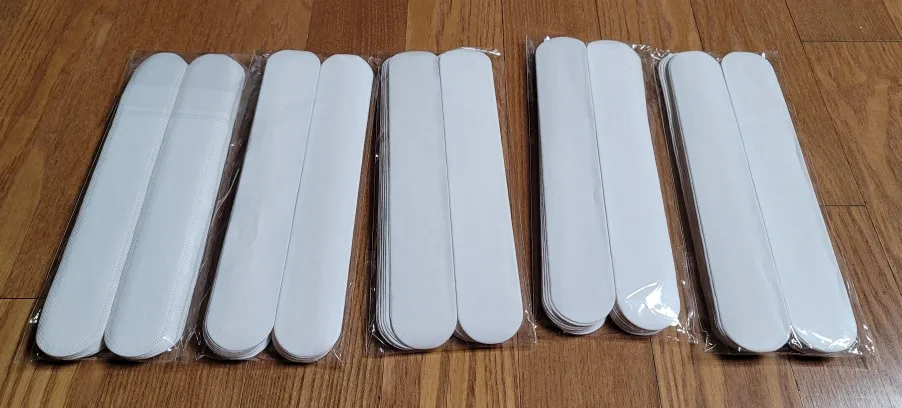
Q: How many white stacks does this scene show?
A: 10